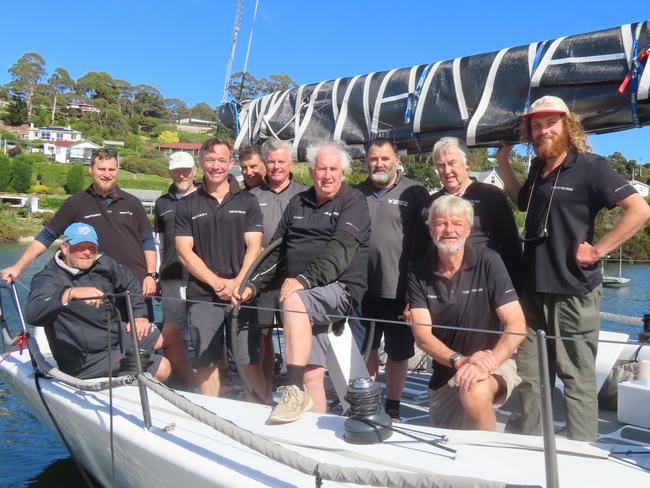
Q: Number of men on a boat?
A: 11